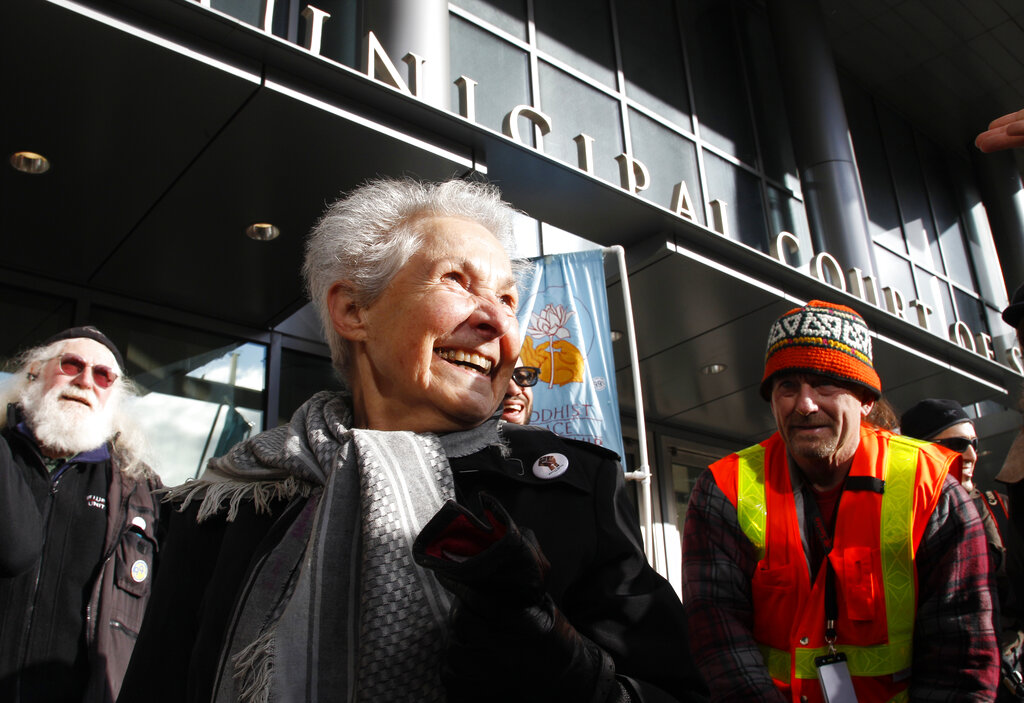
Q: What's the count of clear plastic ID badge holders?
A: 1